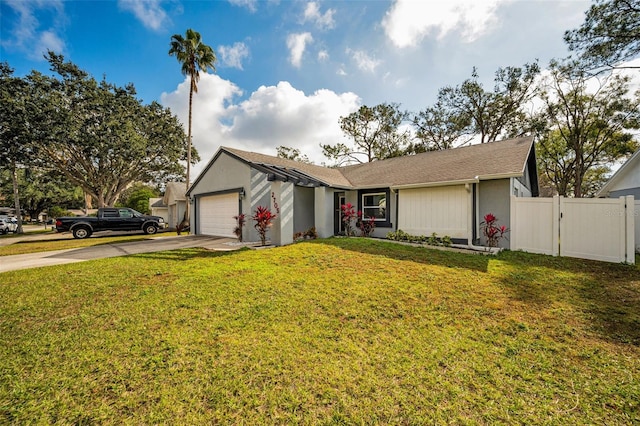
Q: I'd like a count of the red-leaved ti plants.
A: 5